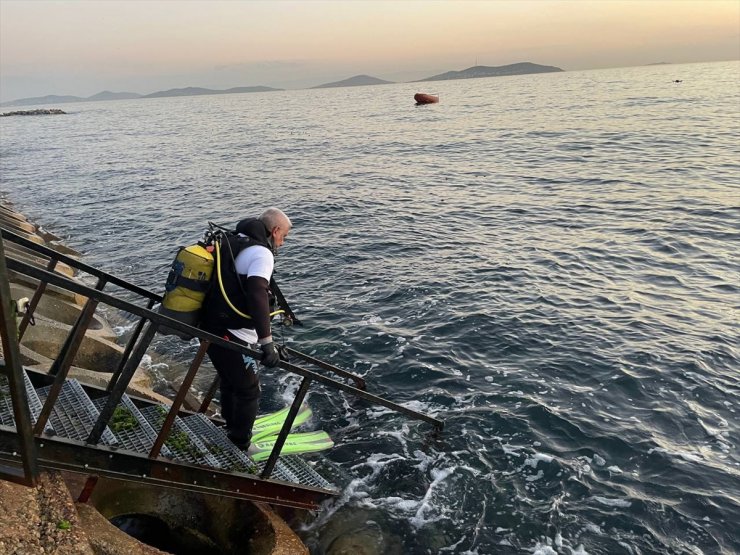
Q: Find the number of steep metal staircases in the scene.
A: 1